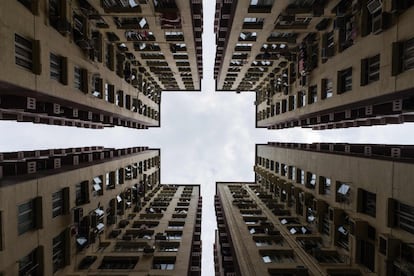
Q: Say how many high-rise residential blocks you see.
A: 4